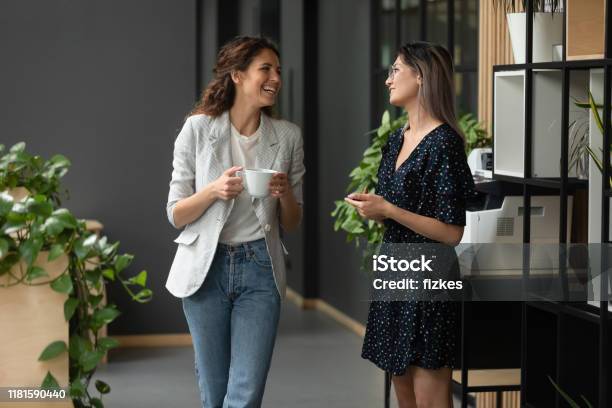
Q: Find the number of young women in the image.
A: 2